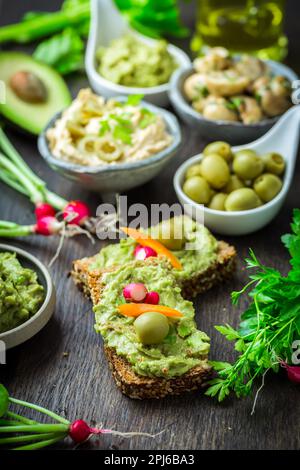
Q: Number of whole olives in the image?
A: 12